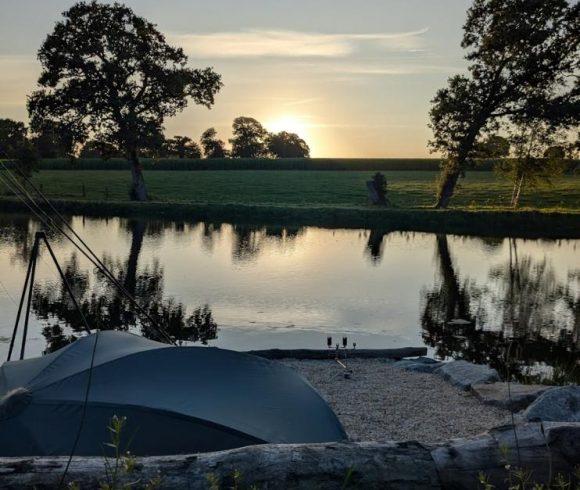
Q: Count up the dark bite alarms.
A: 2